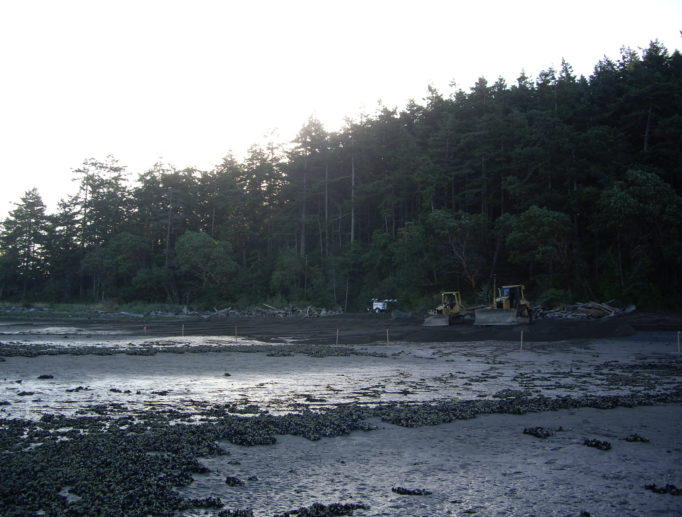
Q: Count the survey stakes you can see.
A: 7